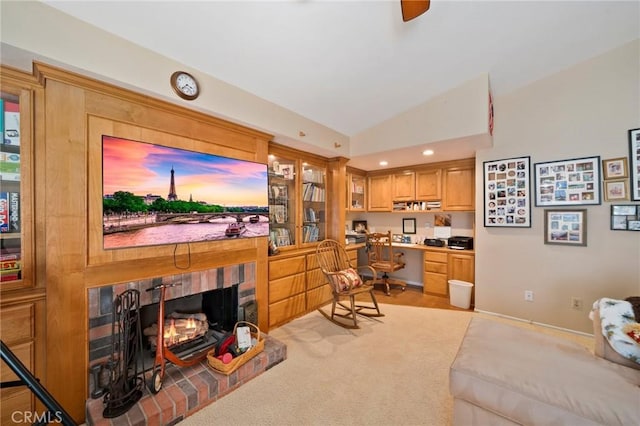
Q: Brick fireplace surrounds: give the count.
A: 1